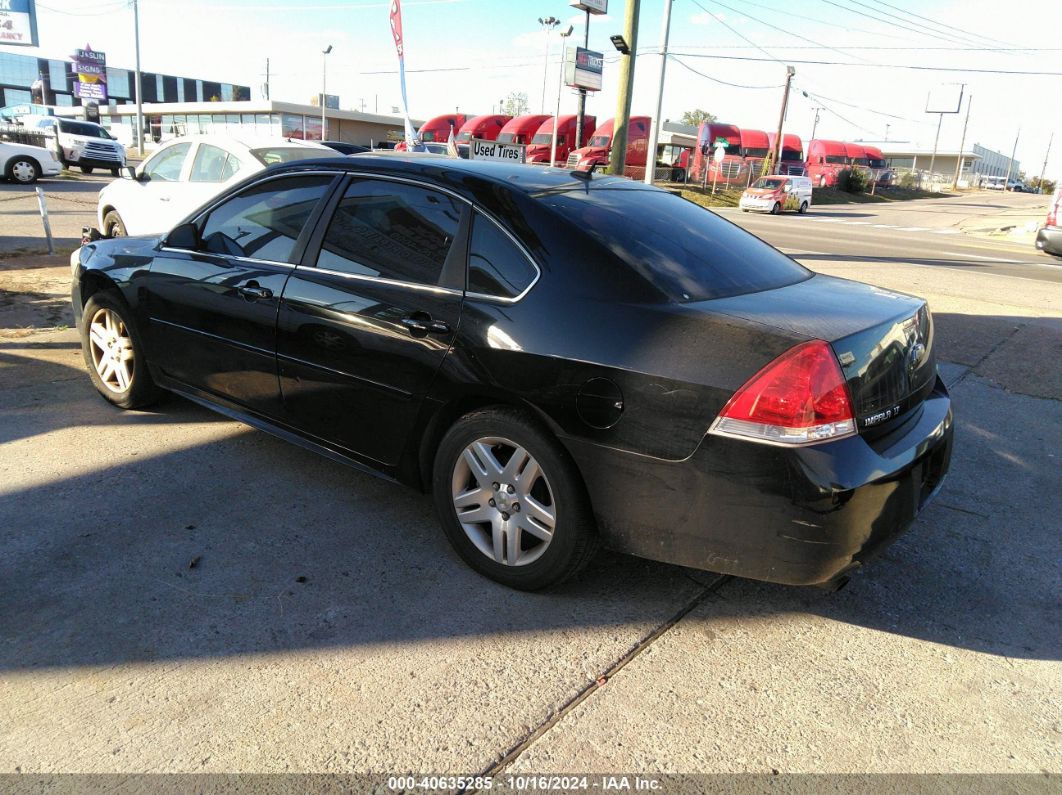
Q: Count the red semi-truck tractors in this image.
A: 11